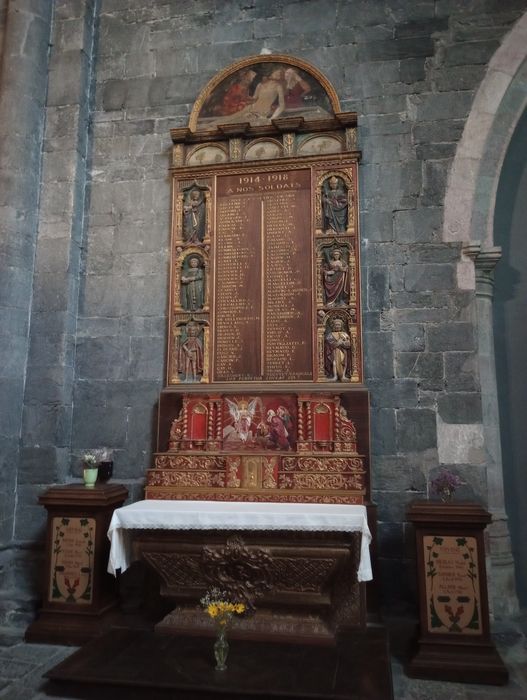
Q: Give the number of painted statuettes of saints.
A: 6